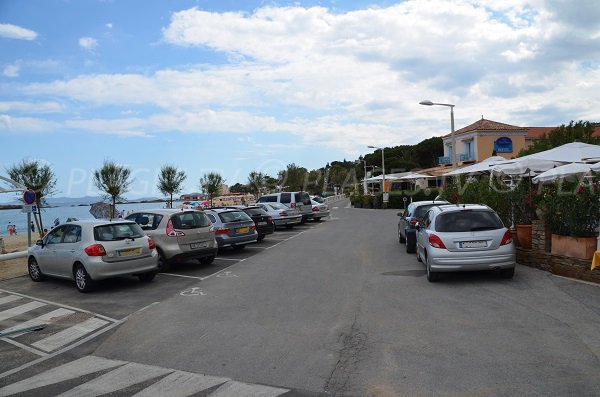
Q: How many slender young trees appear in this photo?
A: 5